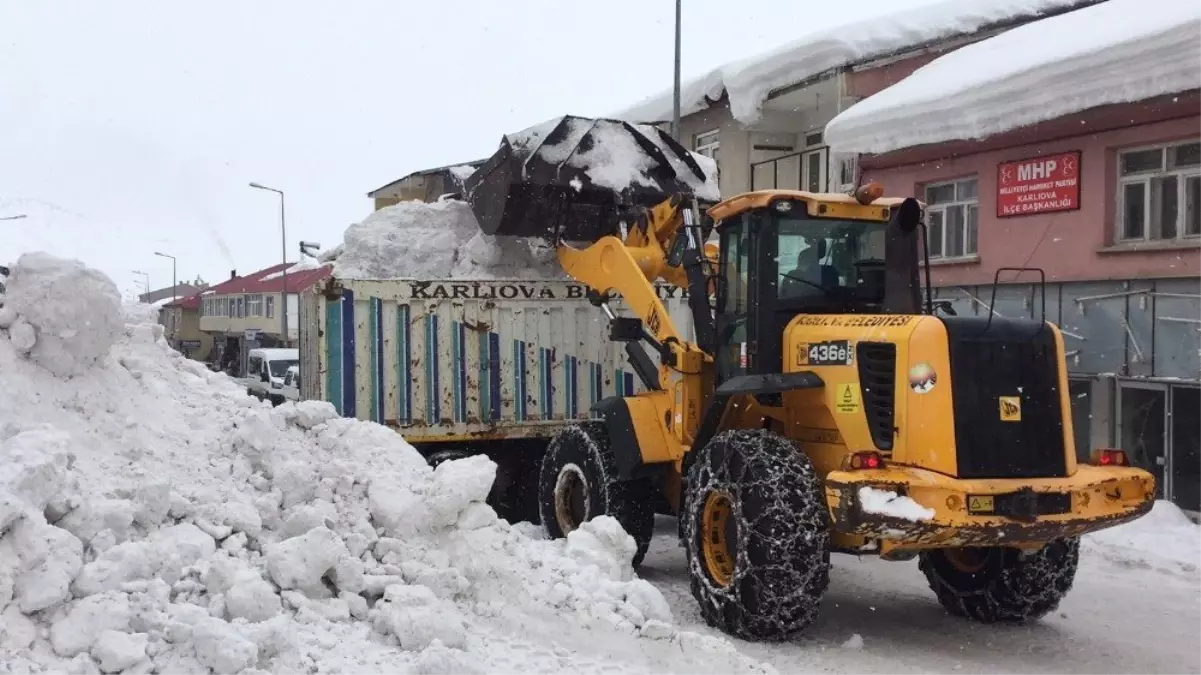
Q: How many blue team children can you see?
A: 0